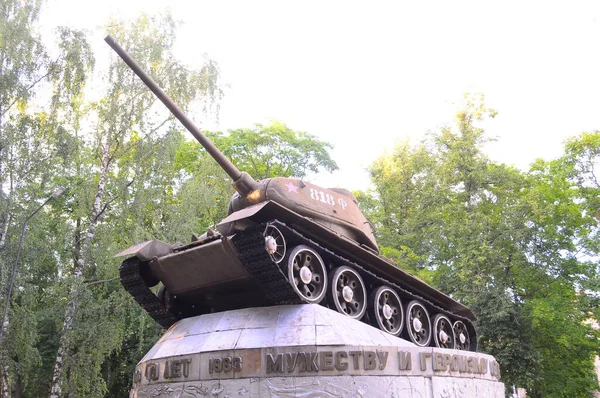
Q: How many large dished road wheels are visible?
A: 5